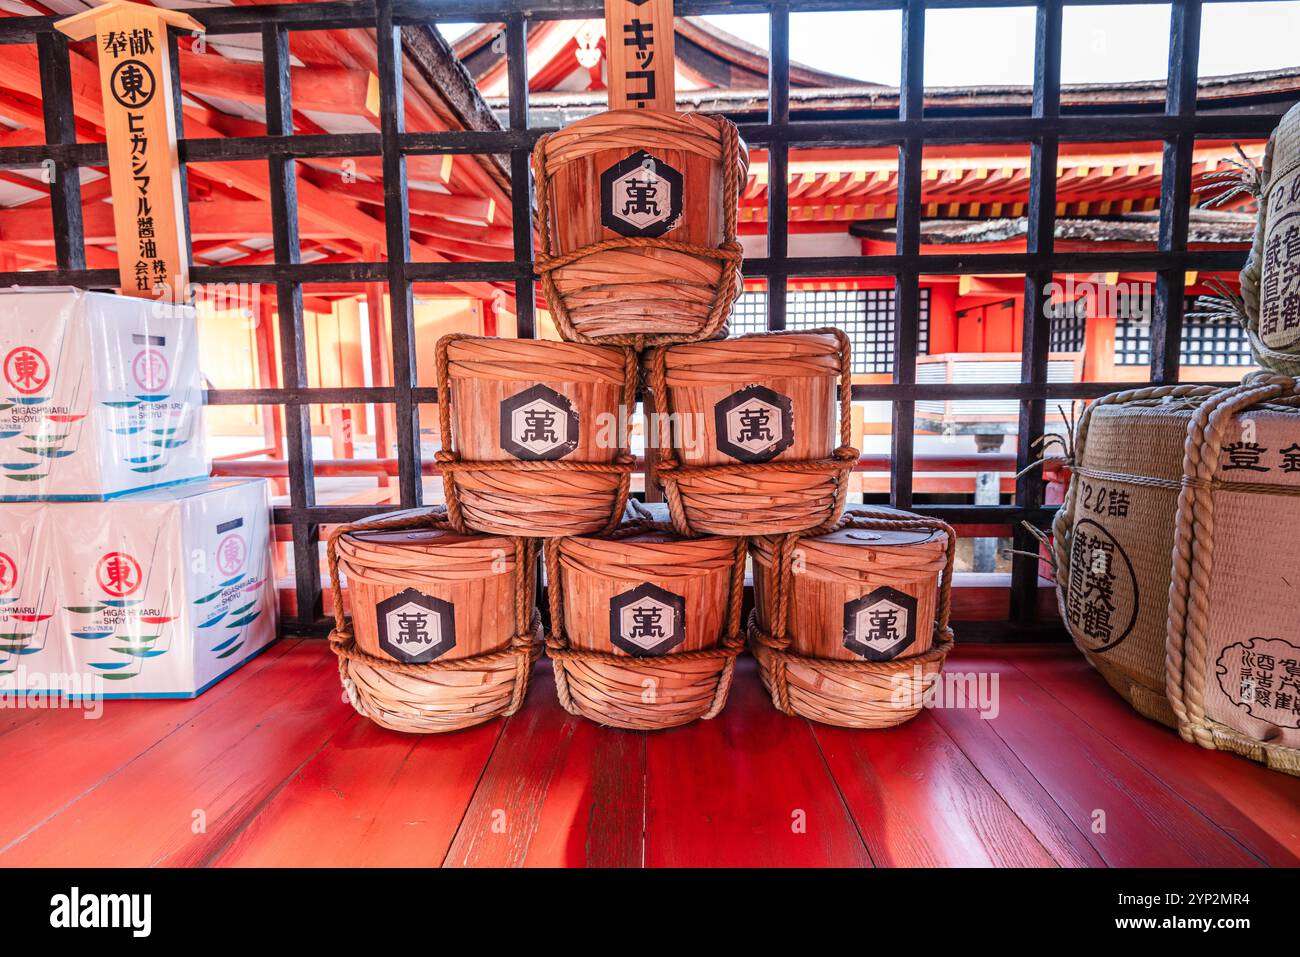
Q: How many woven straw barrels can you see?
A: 2